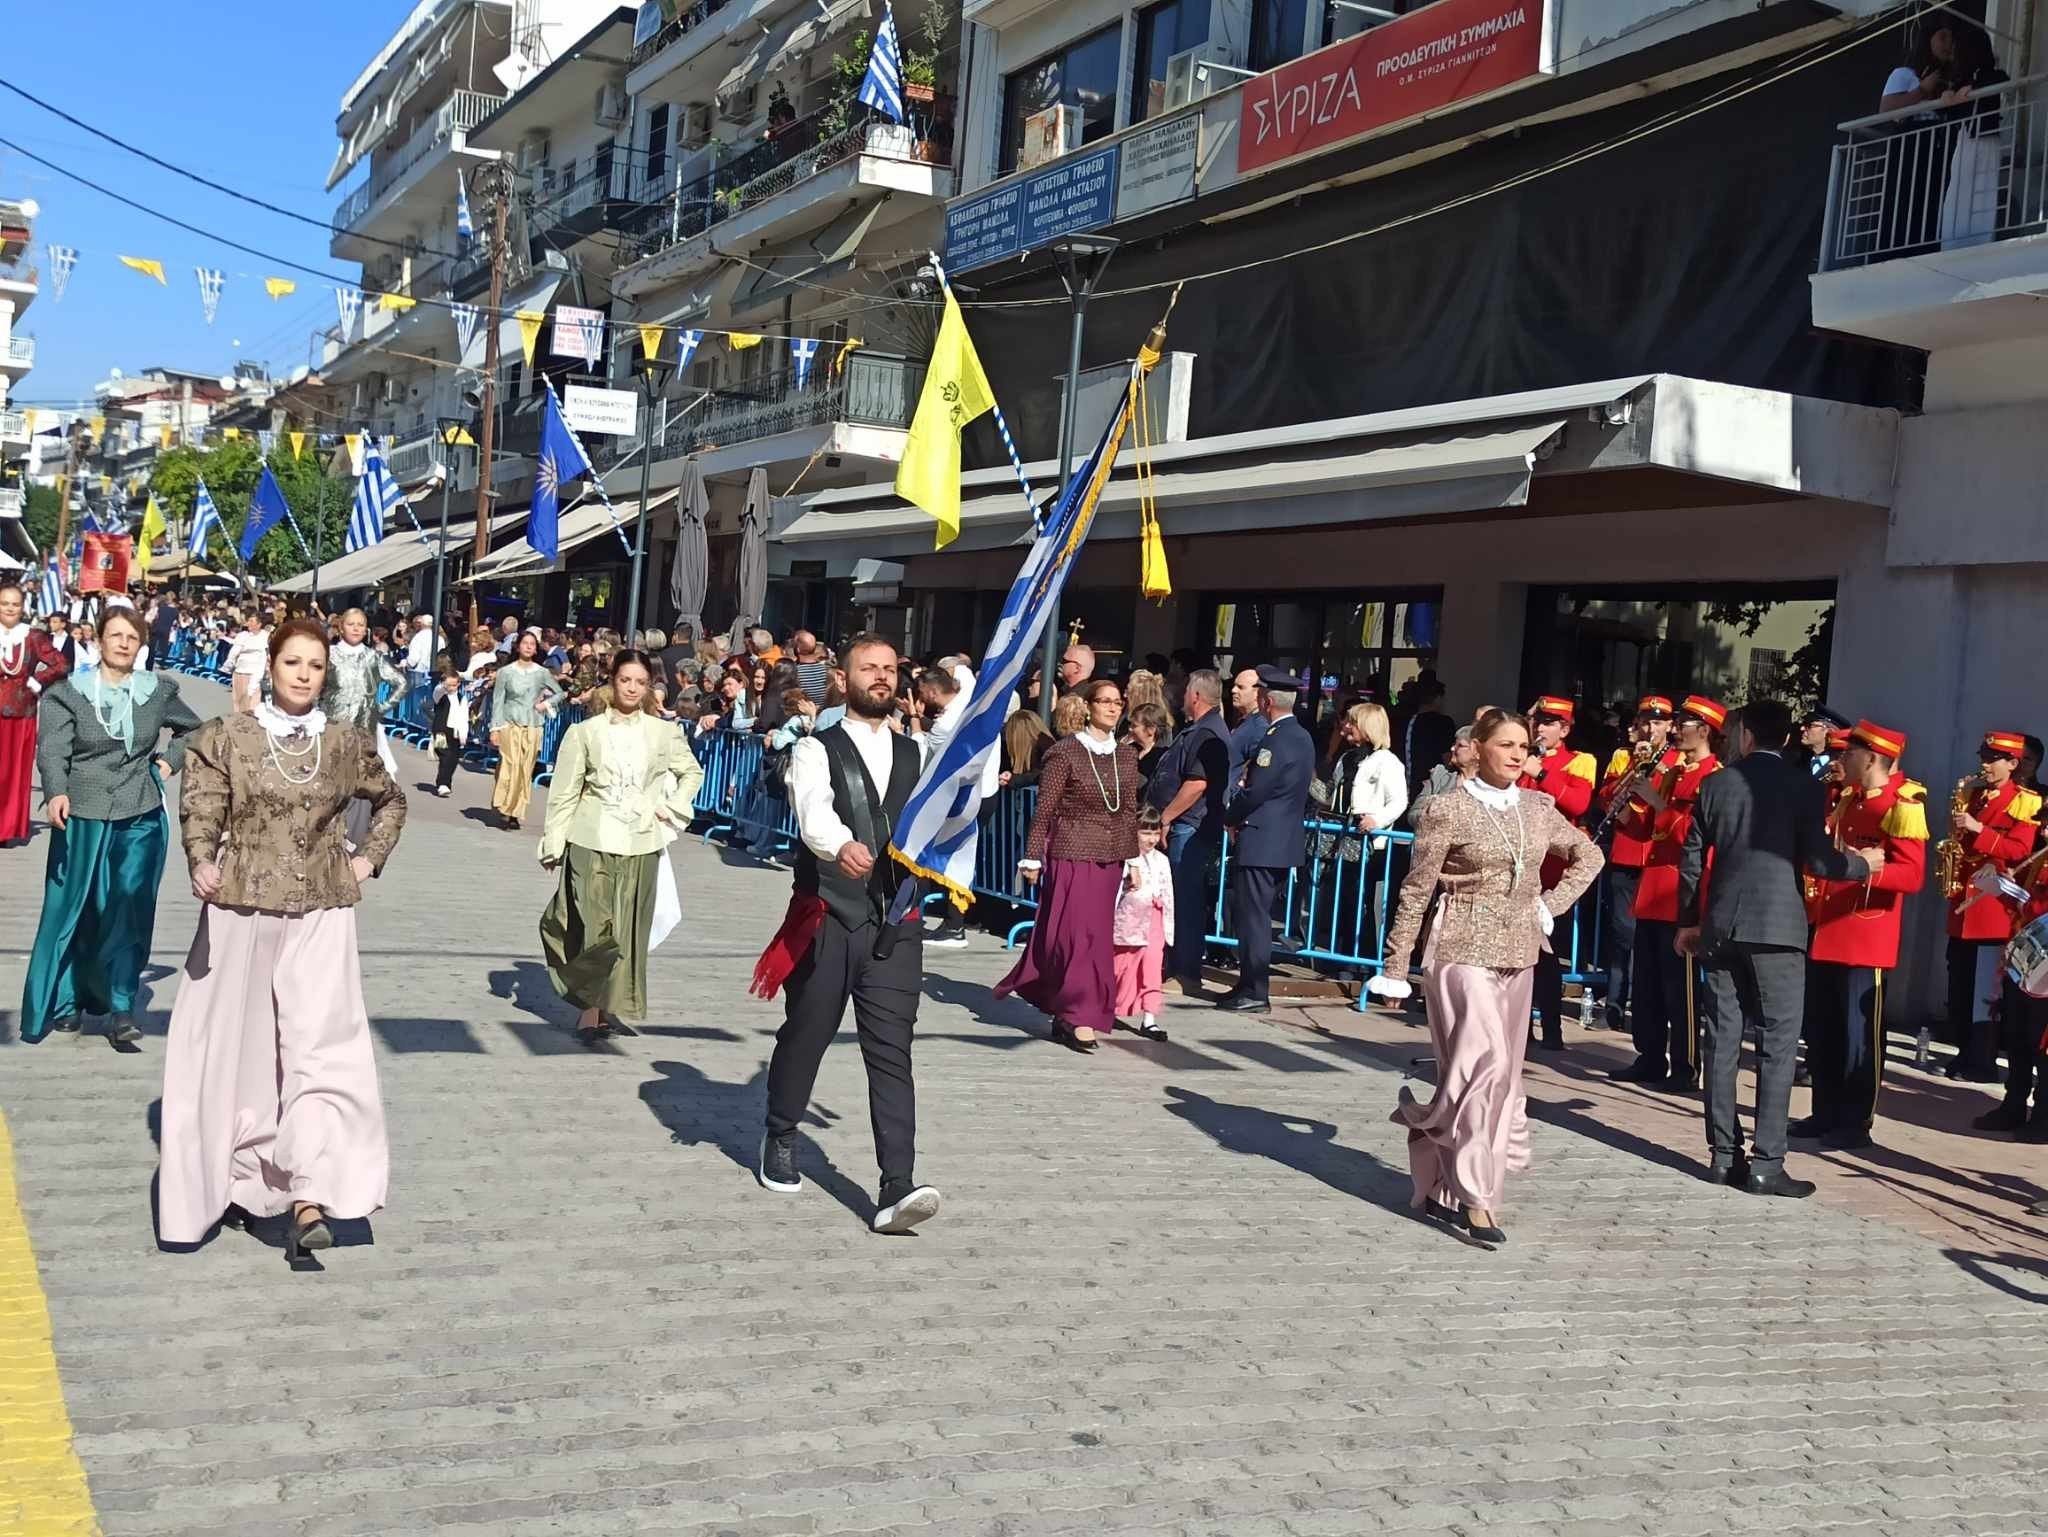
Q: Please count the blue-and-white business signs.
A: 2